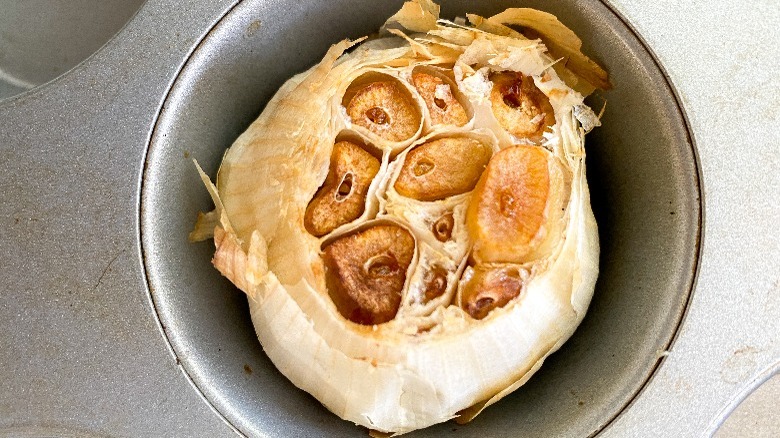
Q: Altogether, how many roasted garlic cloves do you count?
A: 10